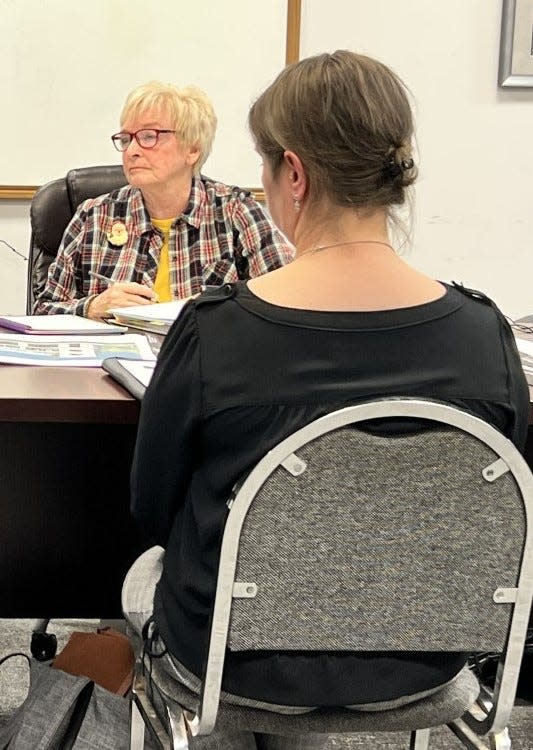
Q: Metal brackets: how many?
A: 4